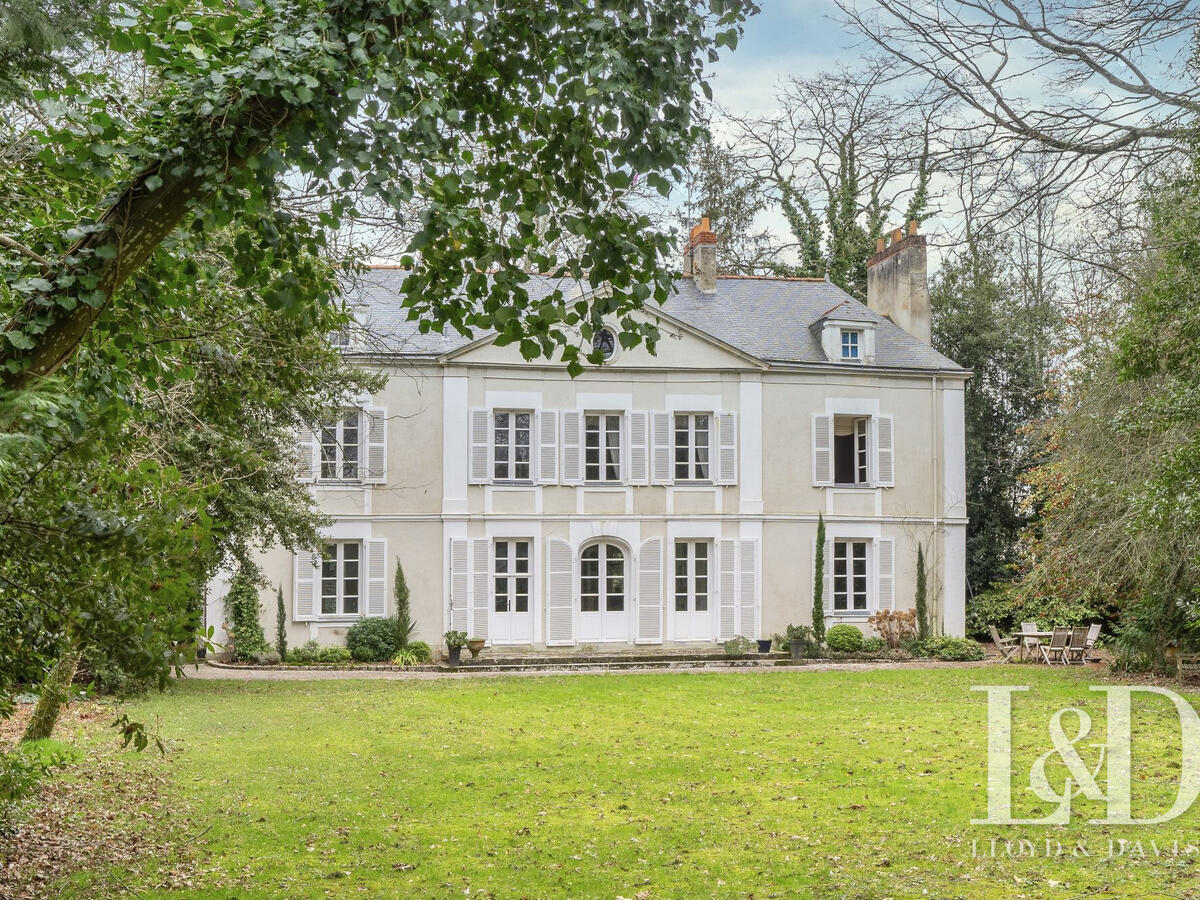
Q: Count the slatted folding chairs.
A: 5